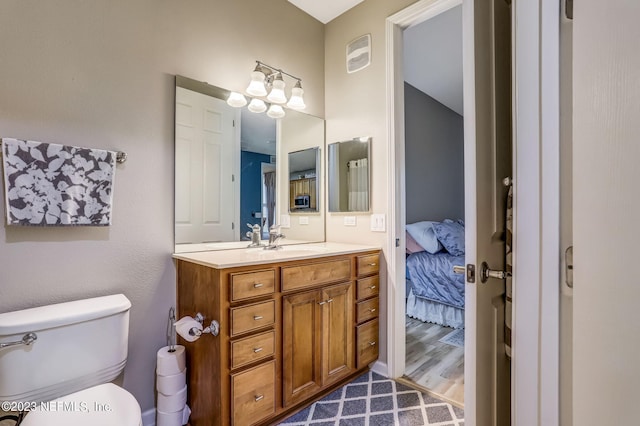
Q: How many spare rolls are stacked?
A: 4